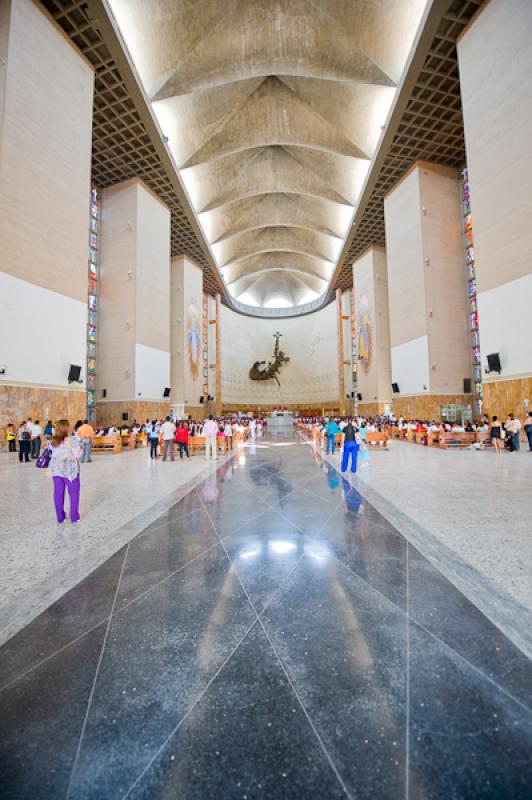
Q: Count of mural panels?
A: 2